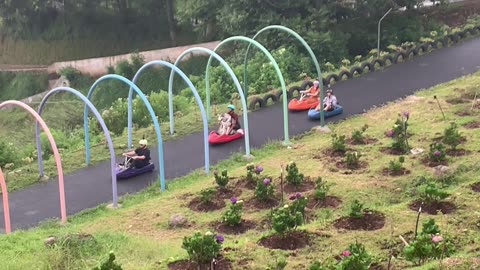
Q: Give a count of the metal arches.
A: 8